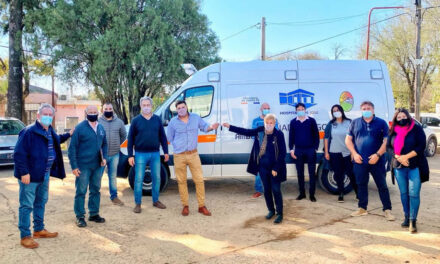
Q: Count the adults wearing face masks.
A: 11